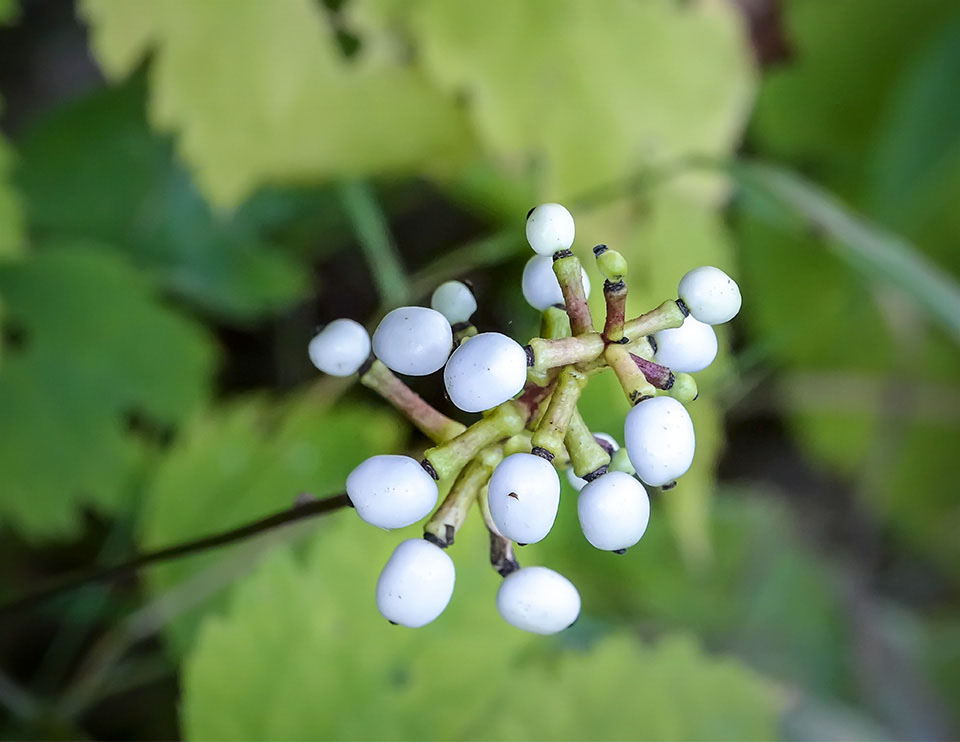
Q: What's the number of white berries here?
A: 15